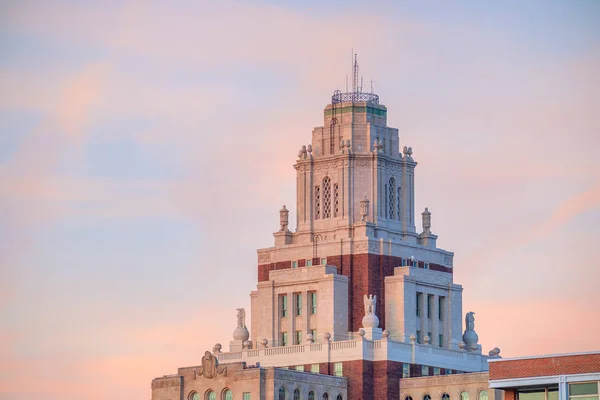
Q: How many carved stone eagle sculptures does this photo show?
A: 3